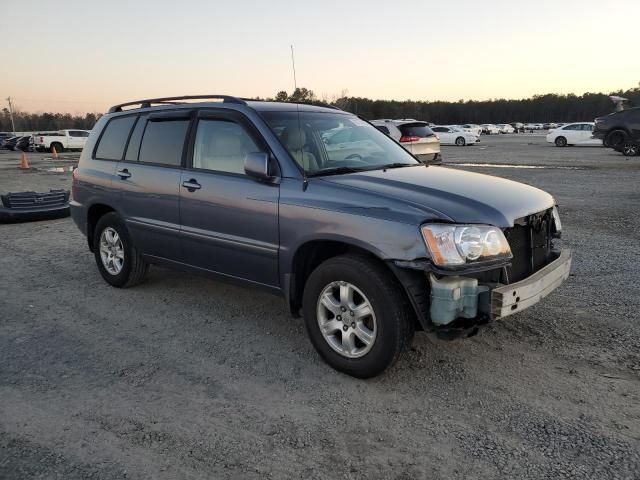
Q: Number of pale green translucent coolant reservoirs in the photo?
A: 1